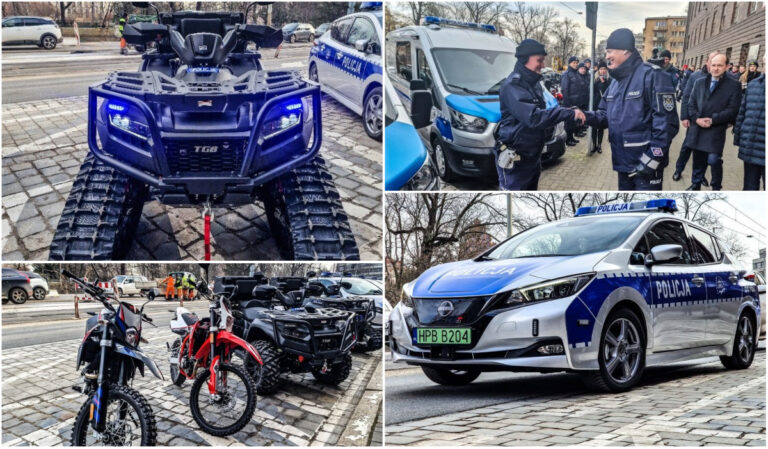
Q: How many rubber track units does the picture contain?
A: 2